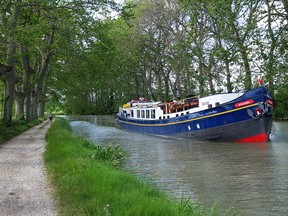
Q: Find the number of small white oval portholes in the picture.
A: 2